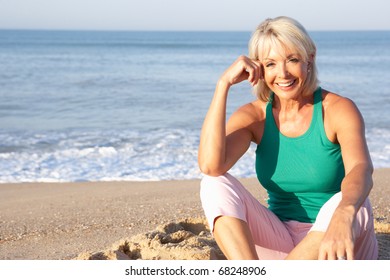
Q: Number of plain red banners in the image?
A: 0